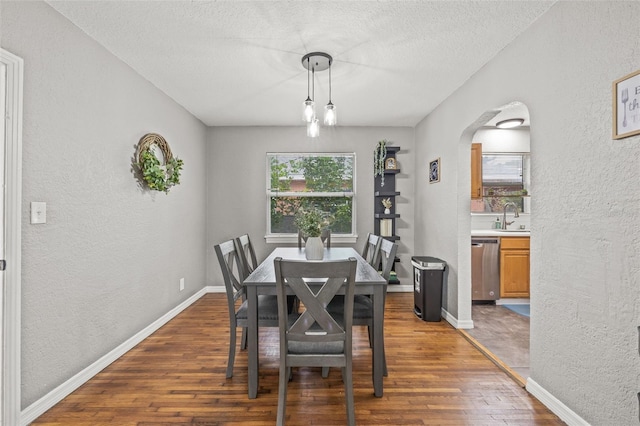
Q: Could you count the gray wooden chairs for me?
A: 6